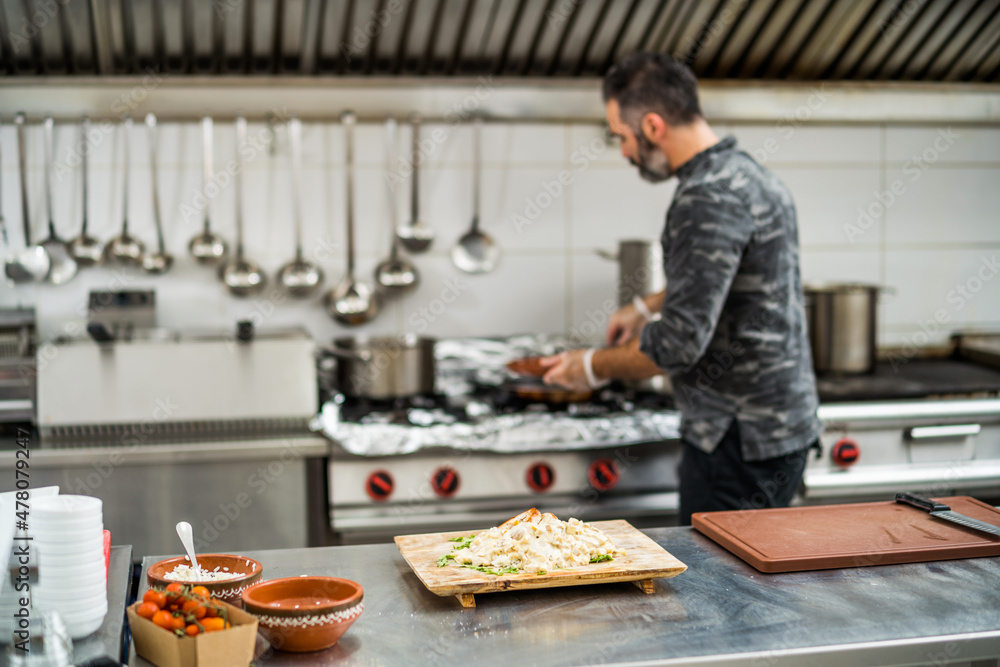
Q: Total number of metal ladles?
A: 12